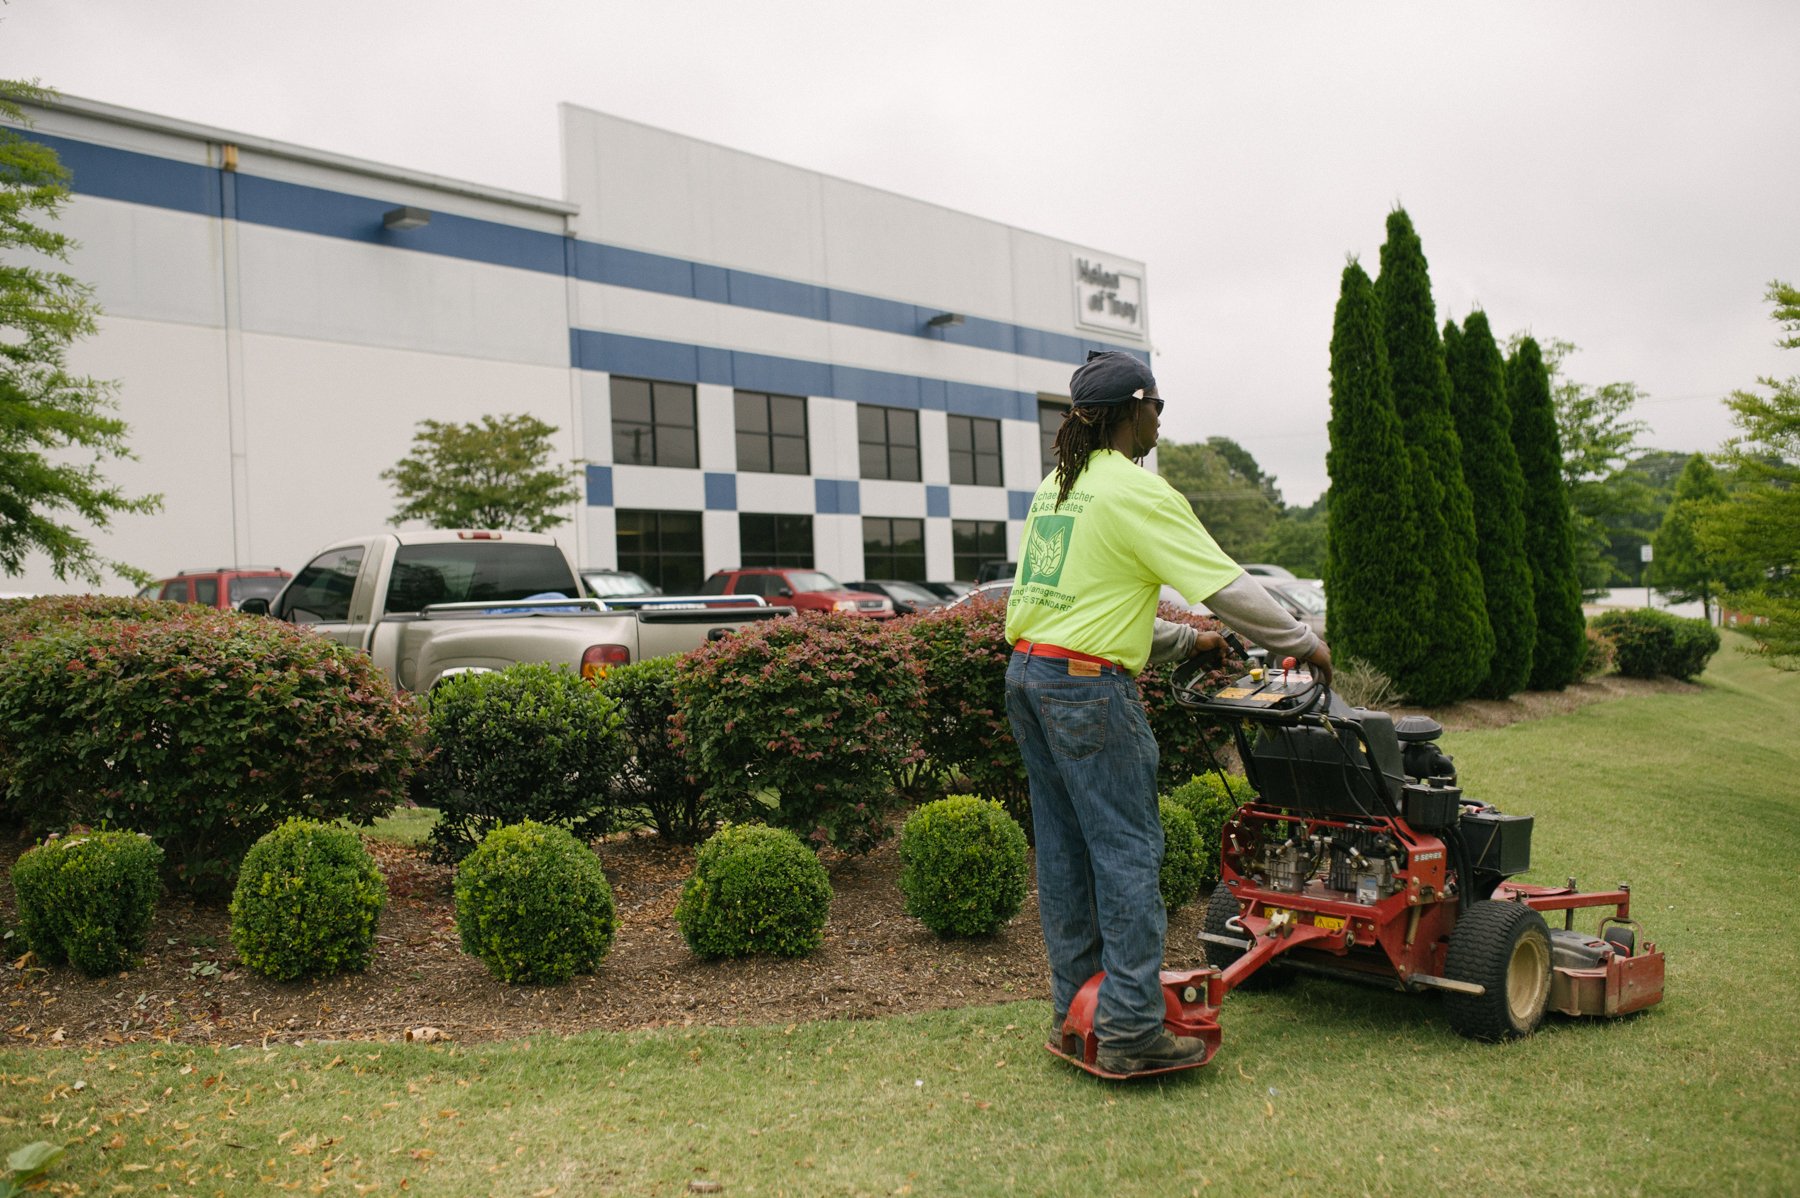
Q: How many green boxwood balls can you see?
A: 7